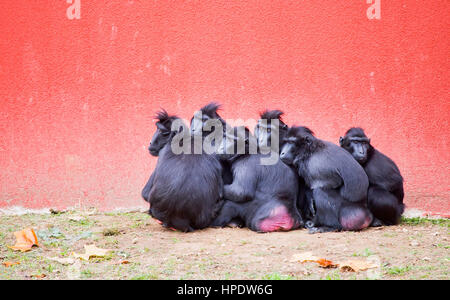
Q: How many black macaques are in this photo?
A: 6